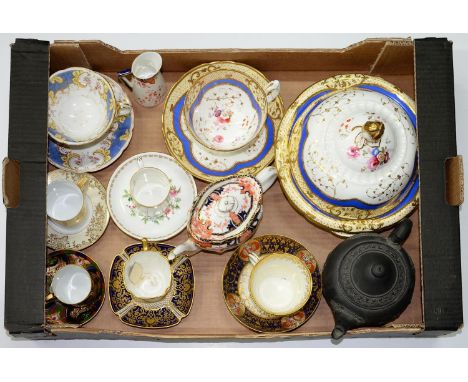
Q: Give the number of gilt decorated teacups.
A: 7